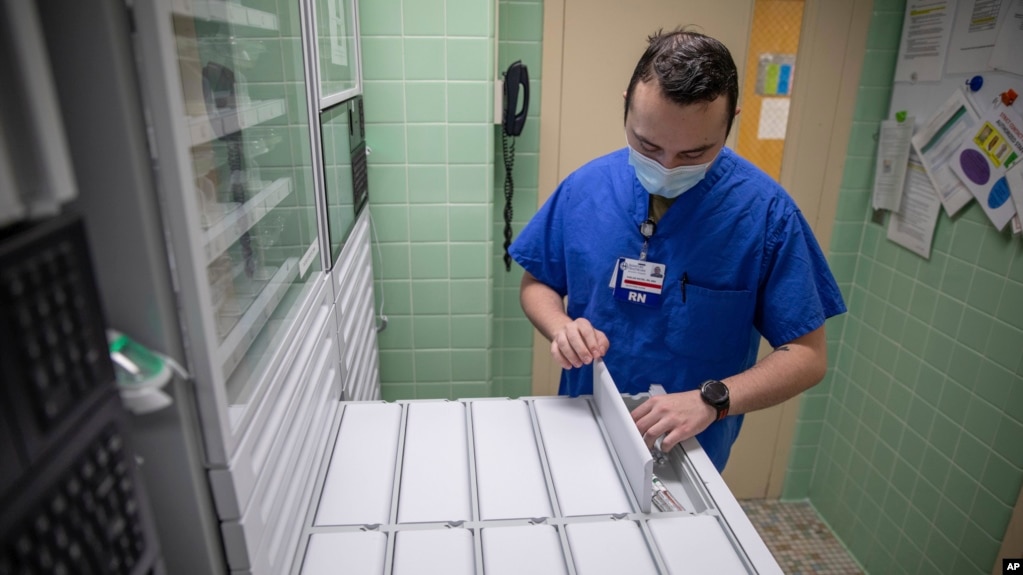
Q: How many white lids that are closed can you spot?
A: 9